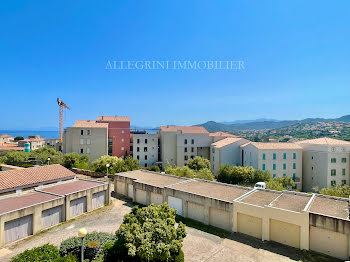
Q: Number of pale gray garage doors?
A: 4